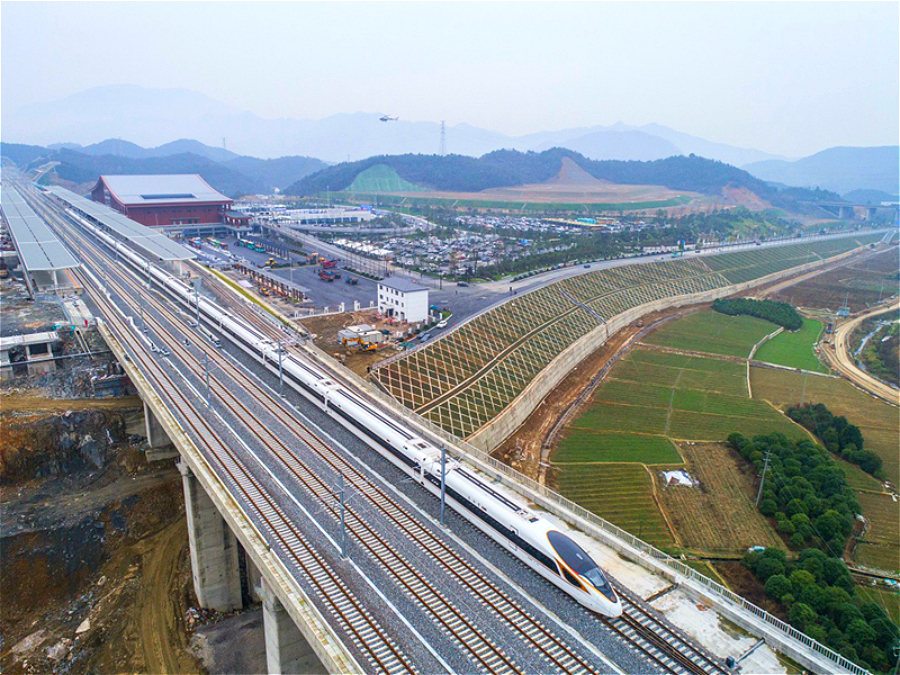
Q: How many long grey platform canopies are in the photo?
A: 2